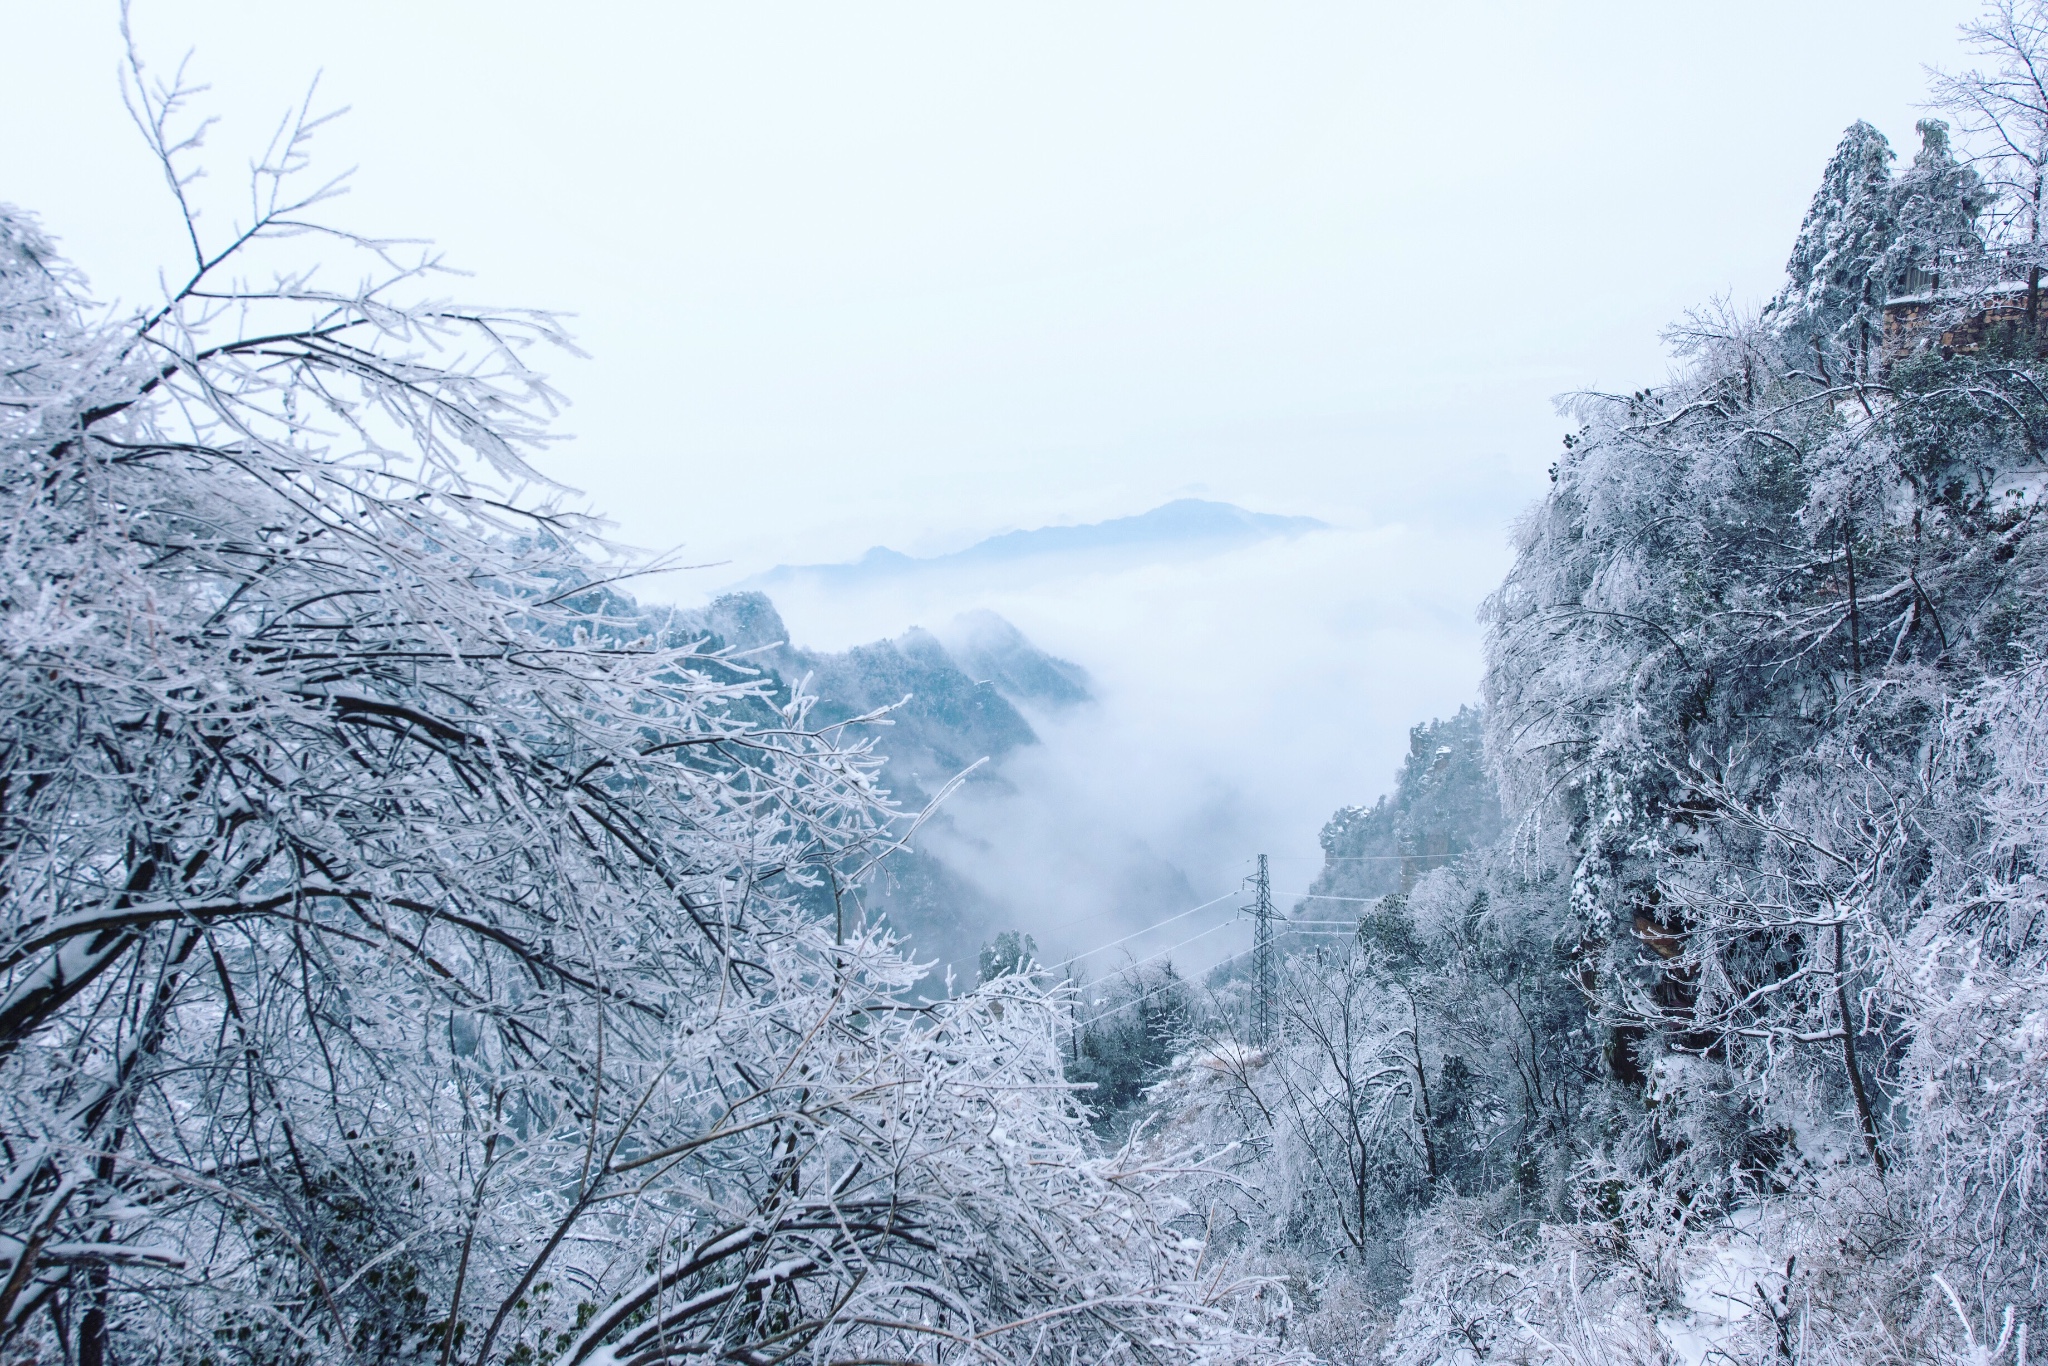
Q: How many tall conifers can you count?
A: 2